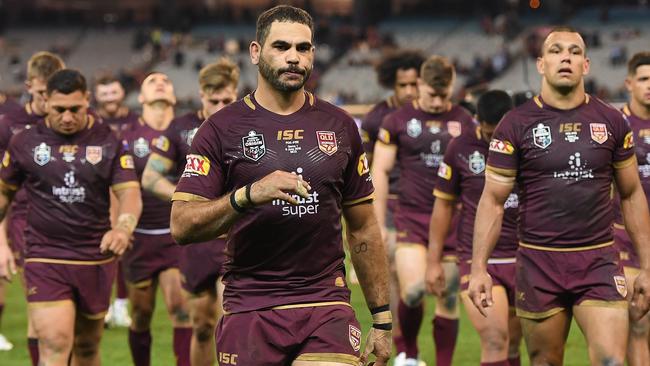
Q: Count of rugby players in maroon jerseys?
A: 11